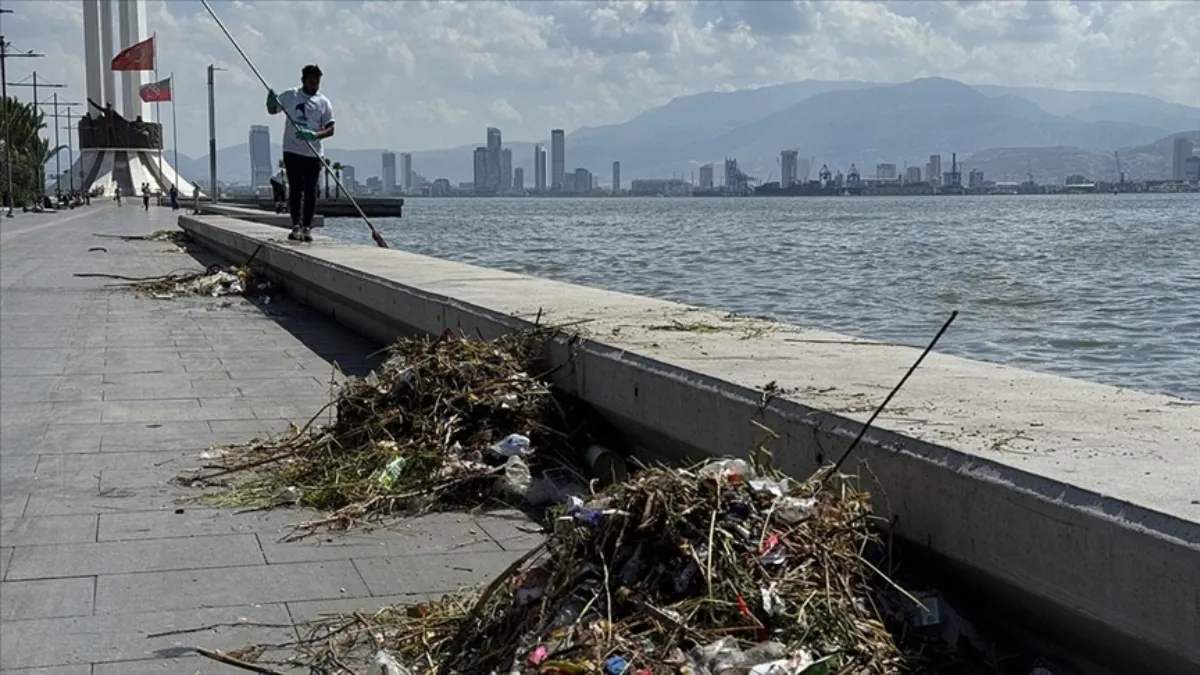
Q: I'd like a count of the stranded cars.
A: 0